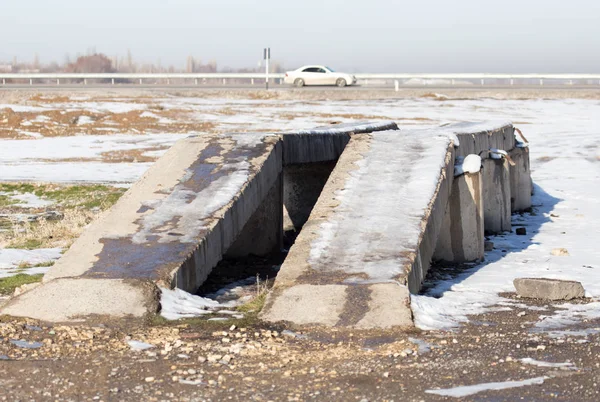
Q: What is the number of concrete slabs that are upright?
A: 3